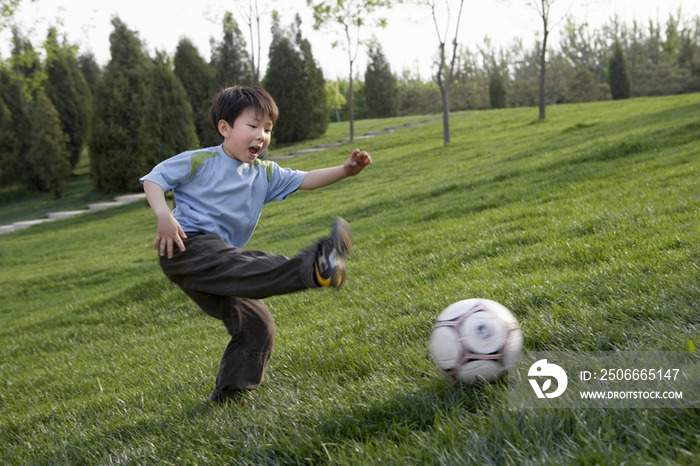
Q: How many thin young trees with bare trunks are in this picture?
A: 4